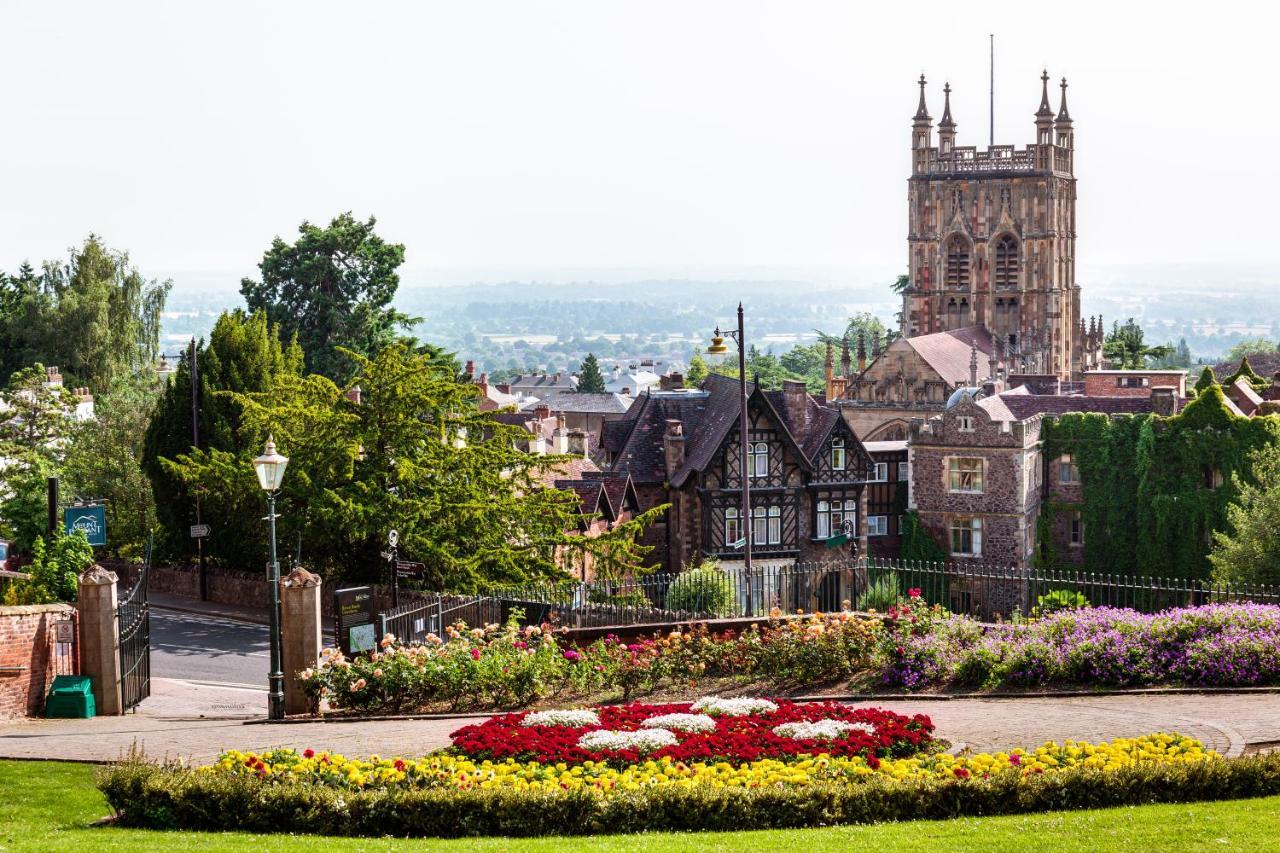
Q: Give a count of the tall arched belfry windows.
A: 2